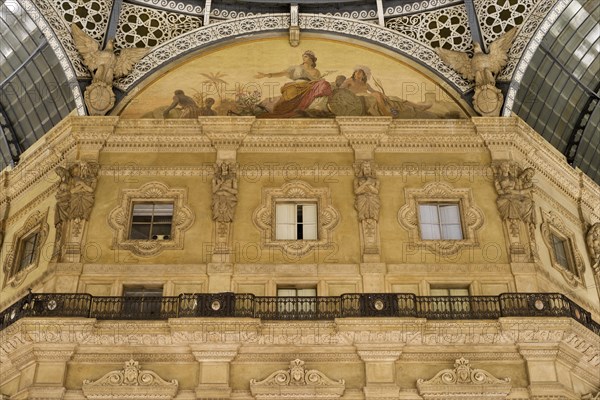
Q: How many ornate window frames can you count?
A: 5